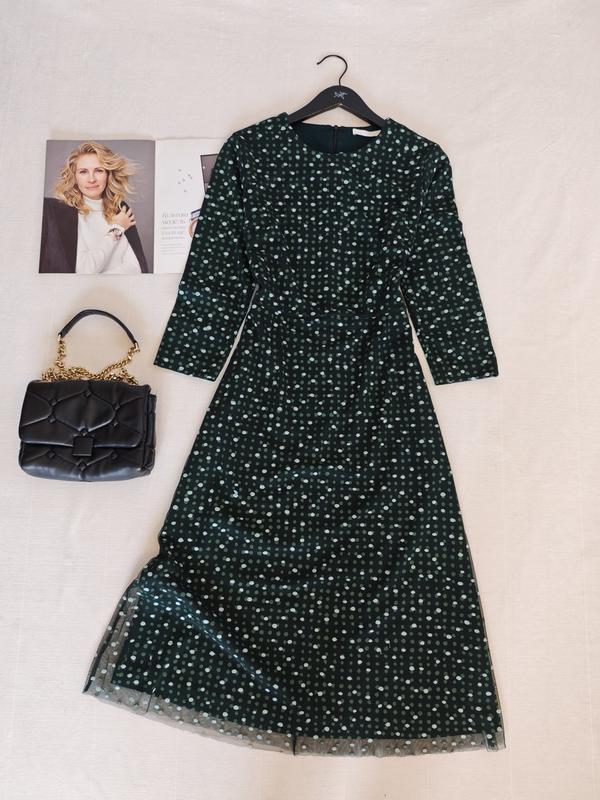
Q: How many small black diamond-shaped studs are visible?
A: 9